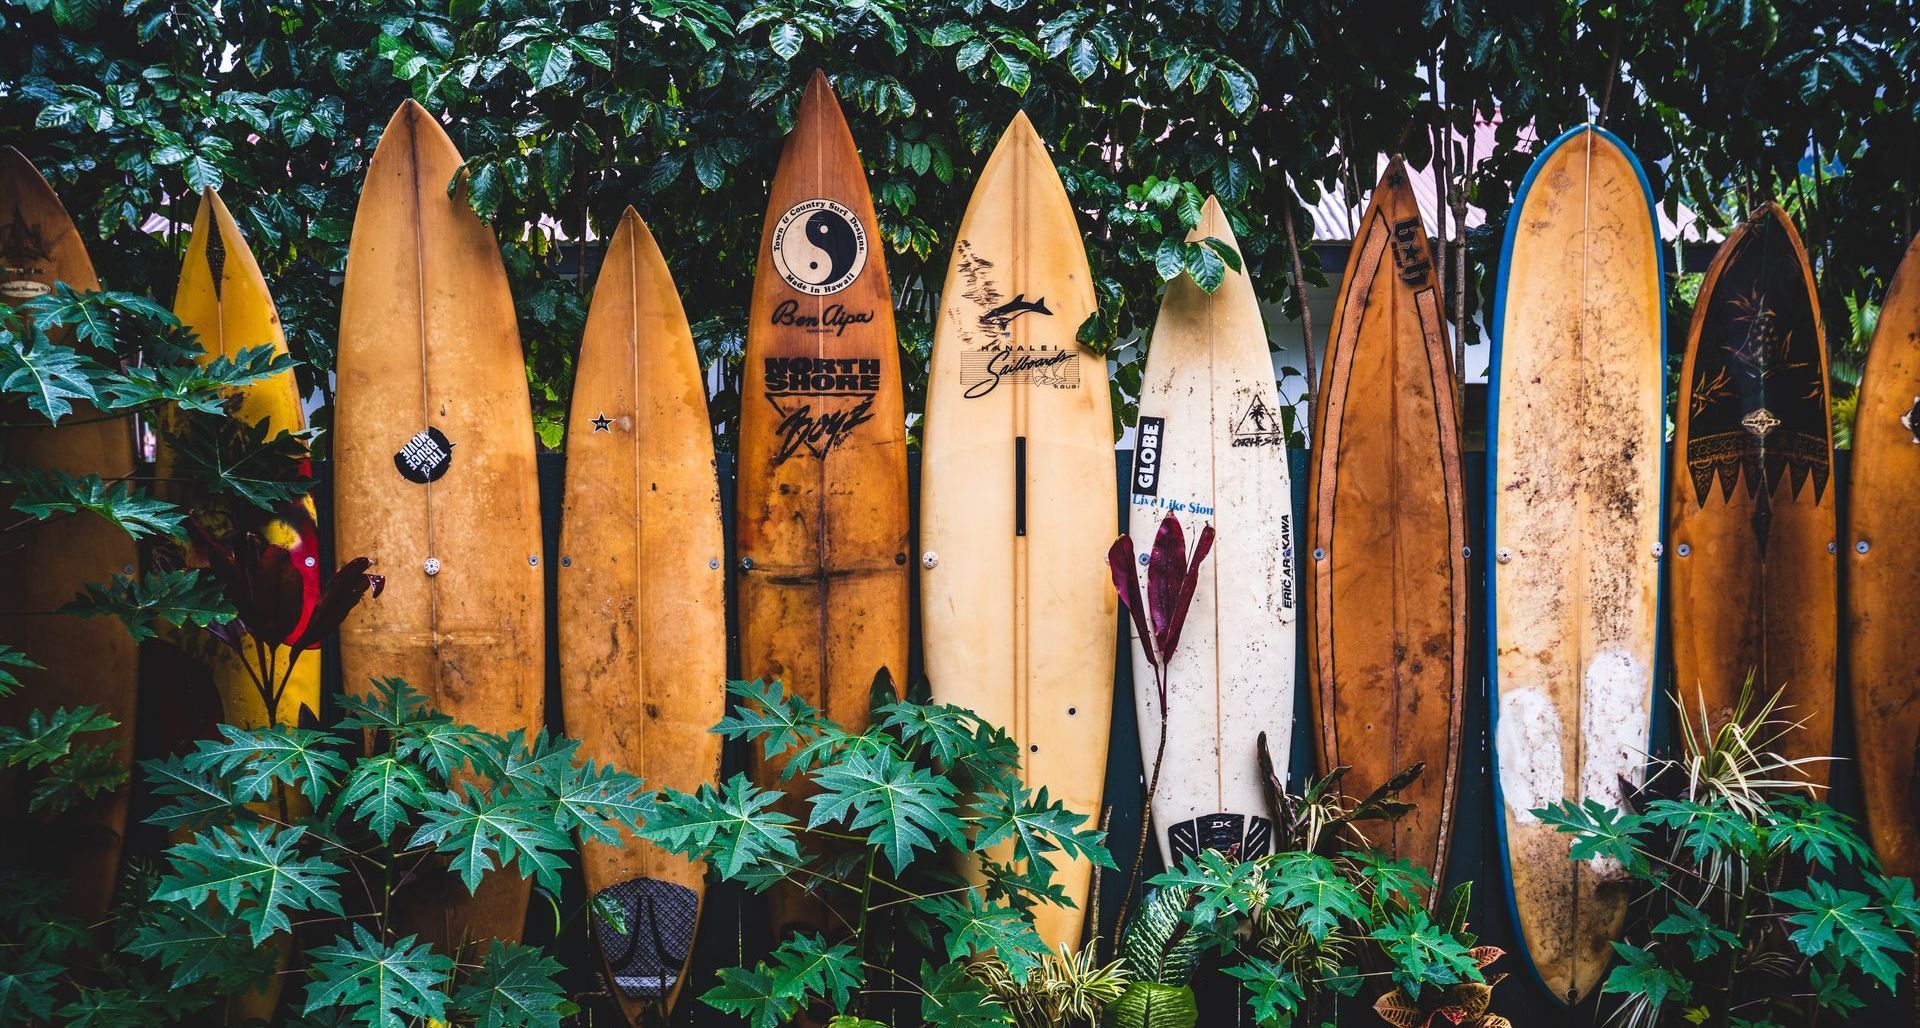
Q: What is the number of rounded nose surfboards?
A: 1